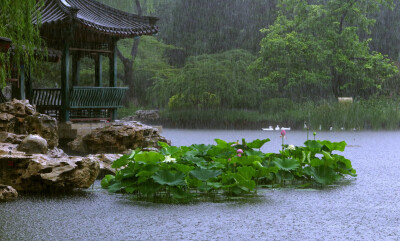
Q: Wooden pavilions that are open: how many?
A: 1